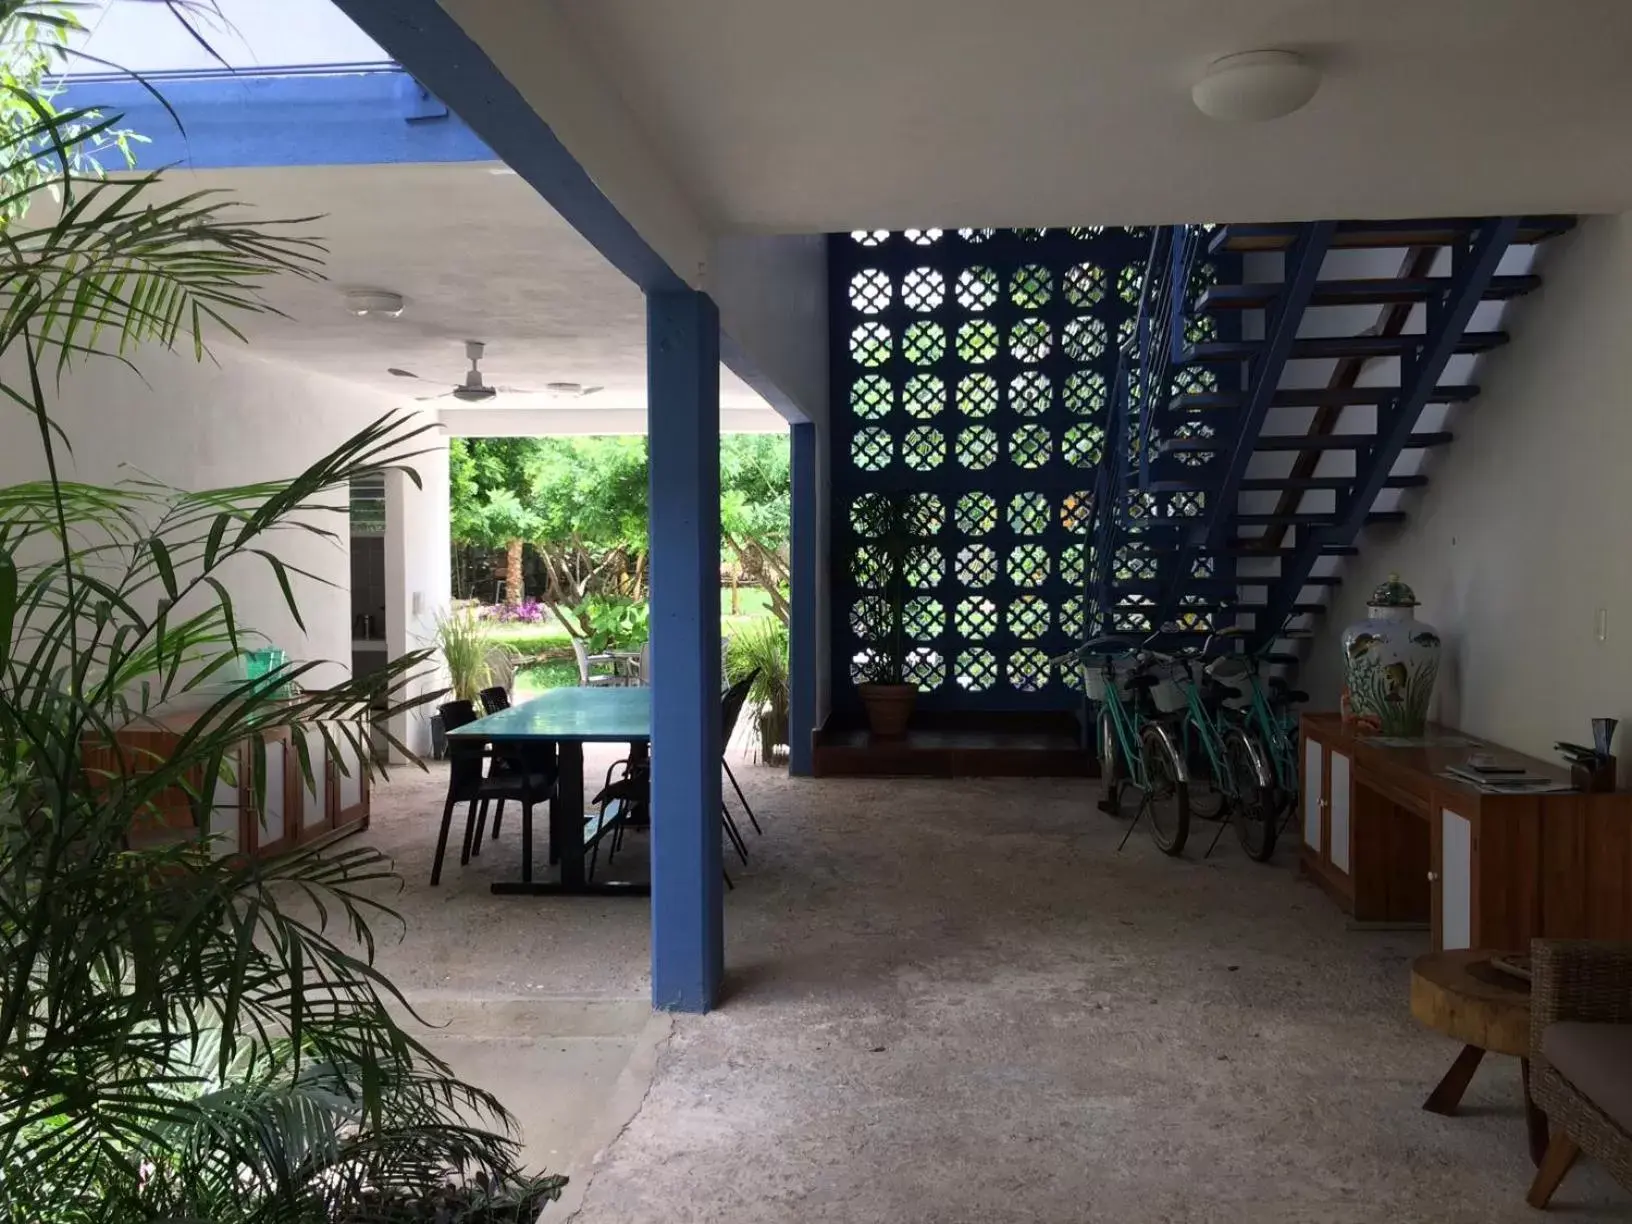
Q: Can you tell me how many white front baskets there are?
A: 3